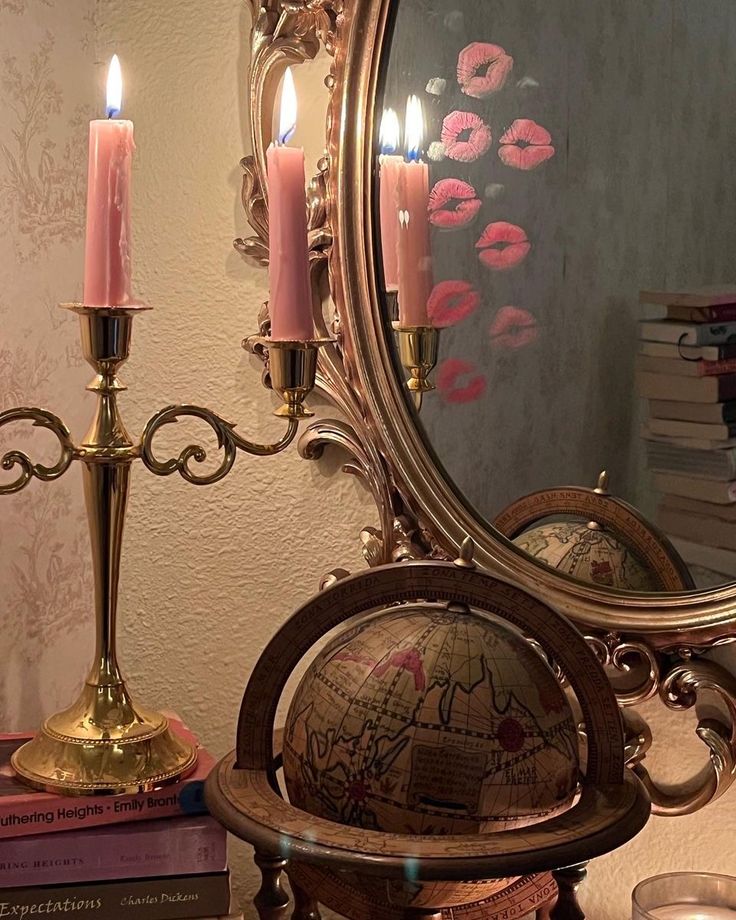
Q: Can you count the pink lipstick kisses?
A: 8